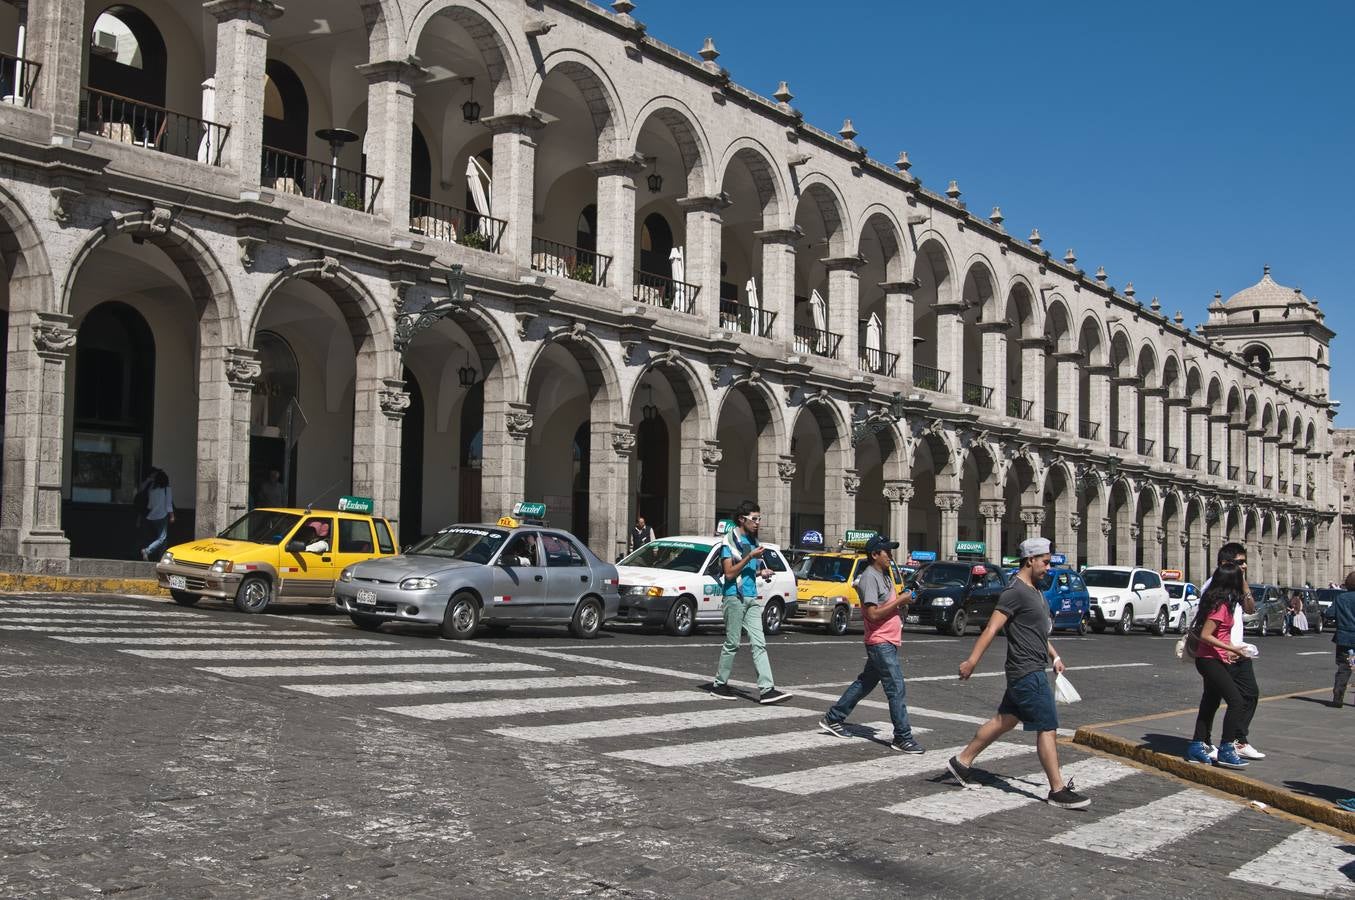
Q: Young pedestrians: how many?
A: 5